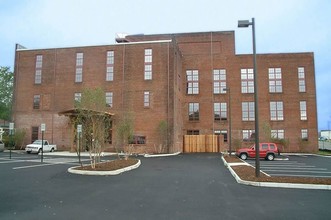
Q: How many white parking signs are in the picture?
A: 3